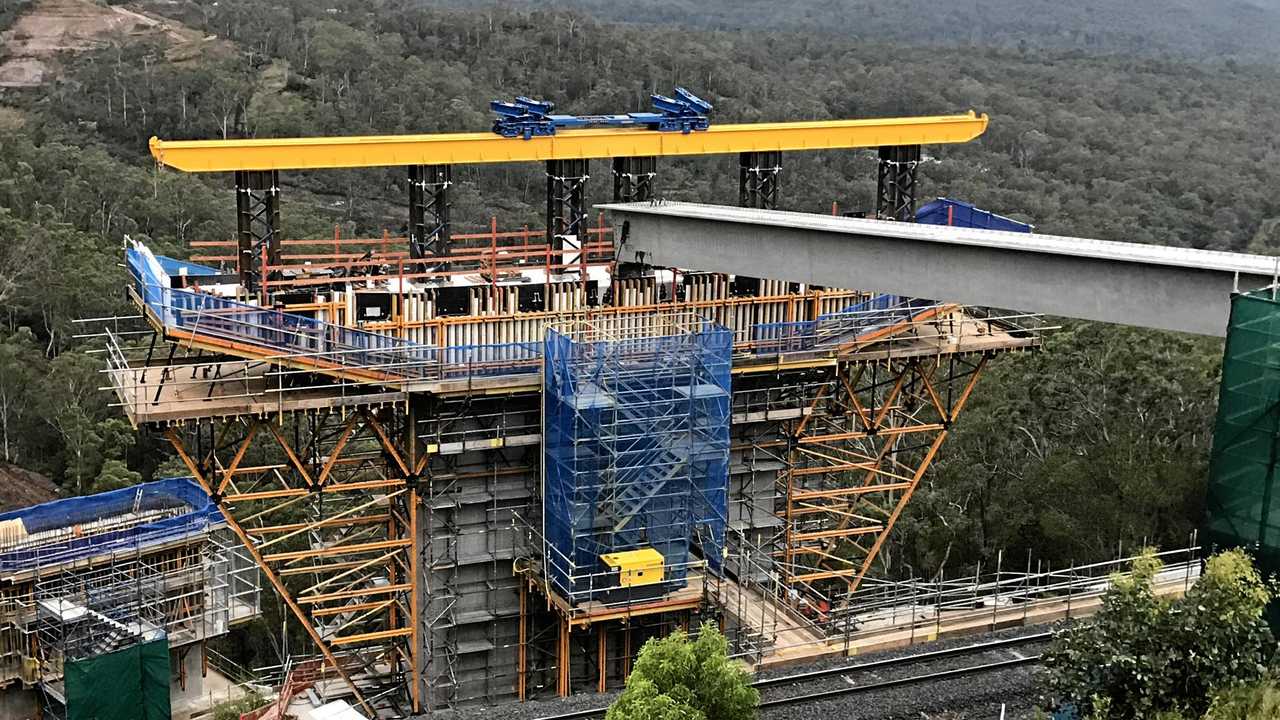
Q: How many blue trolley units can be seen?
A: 2